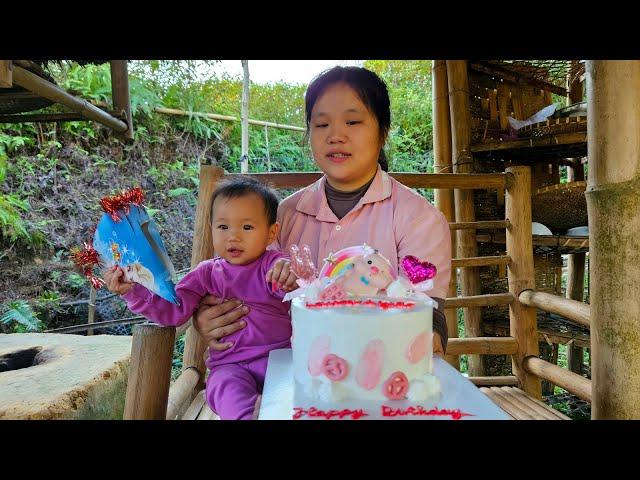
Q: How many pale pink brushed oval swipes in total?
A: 3